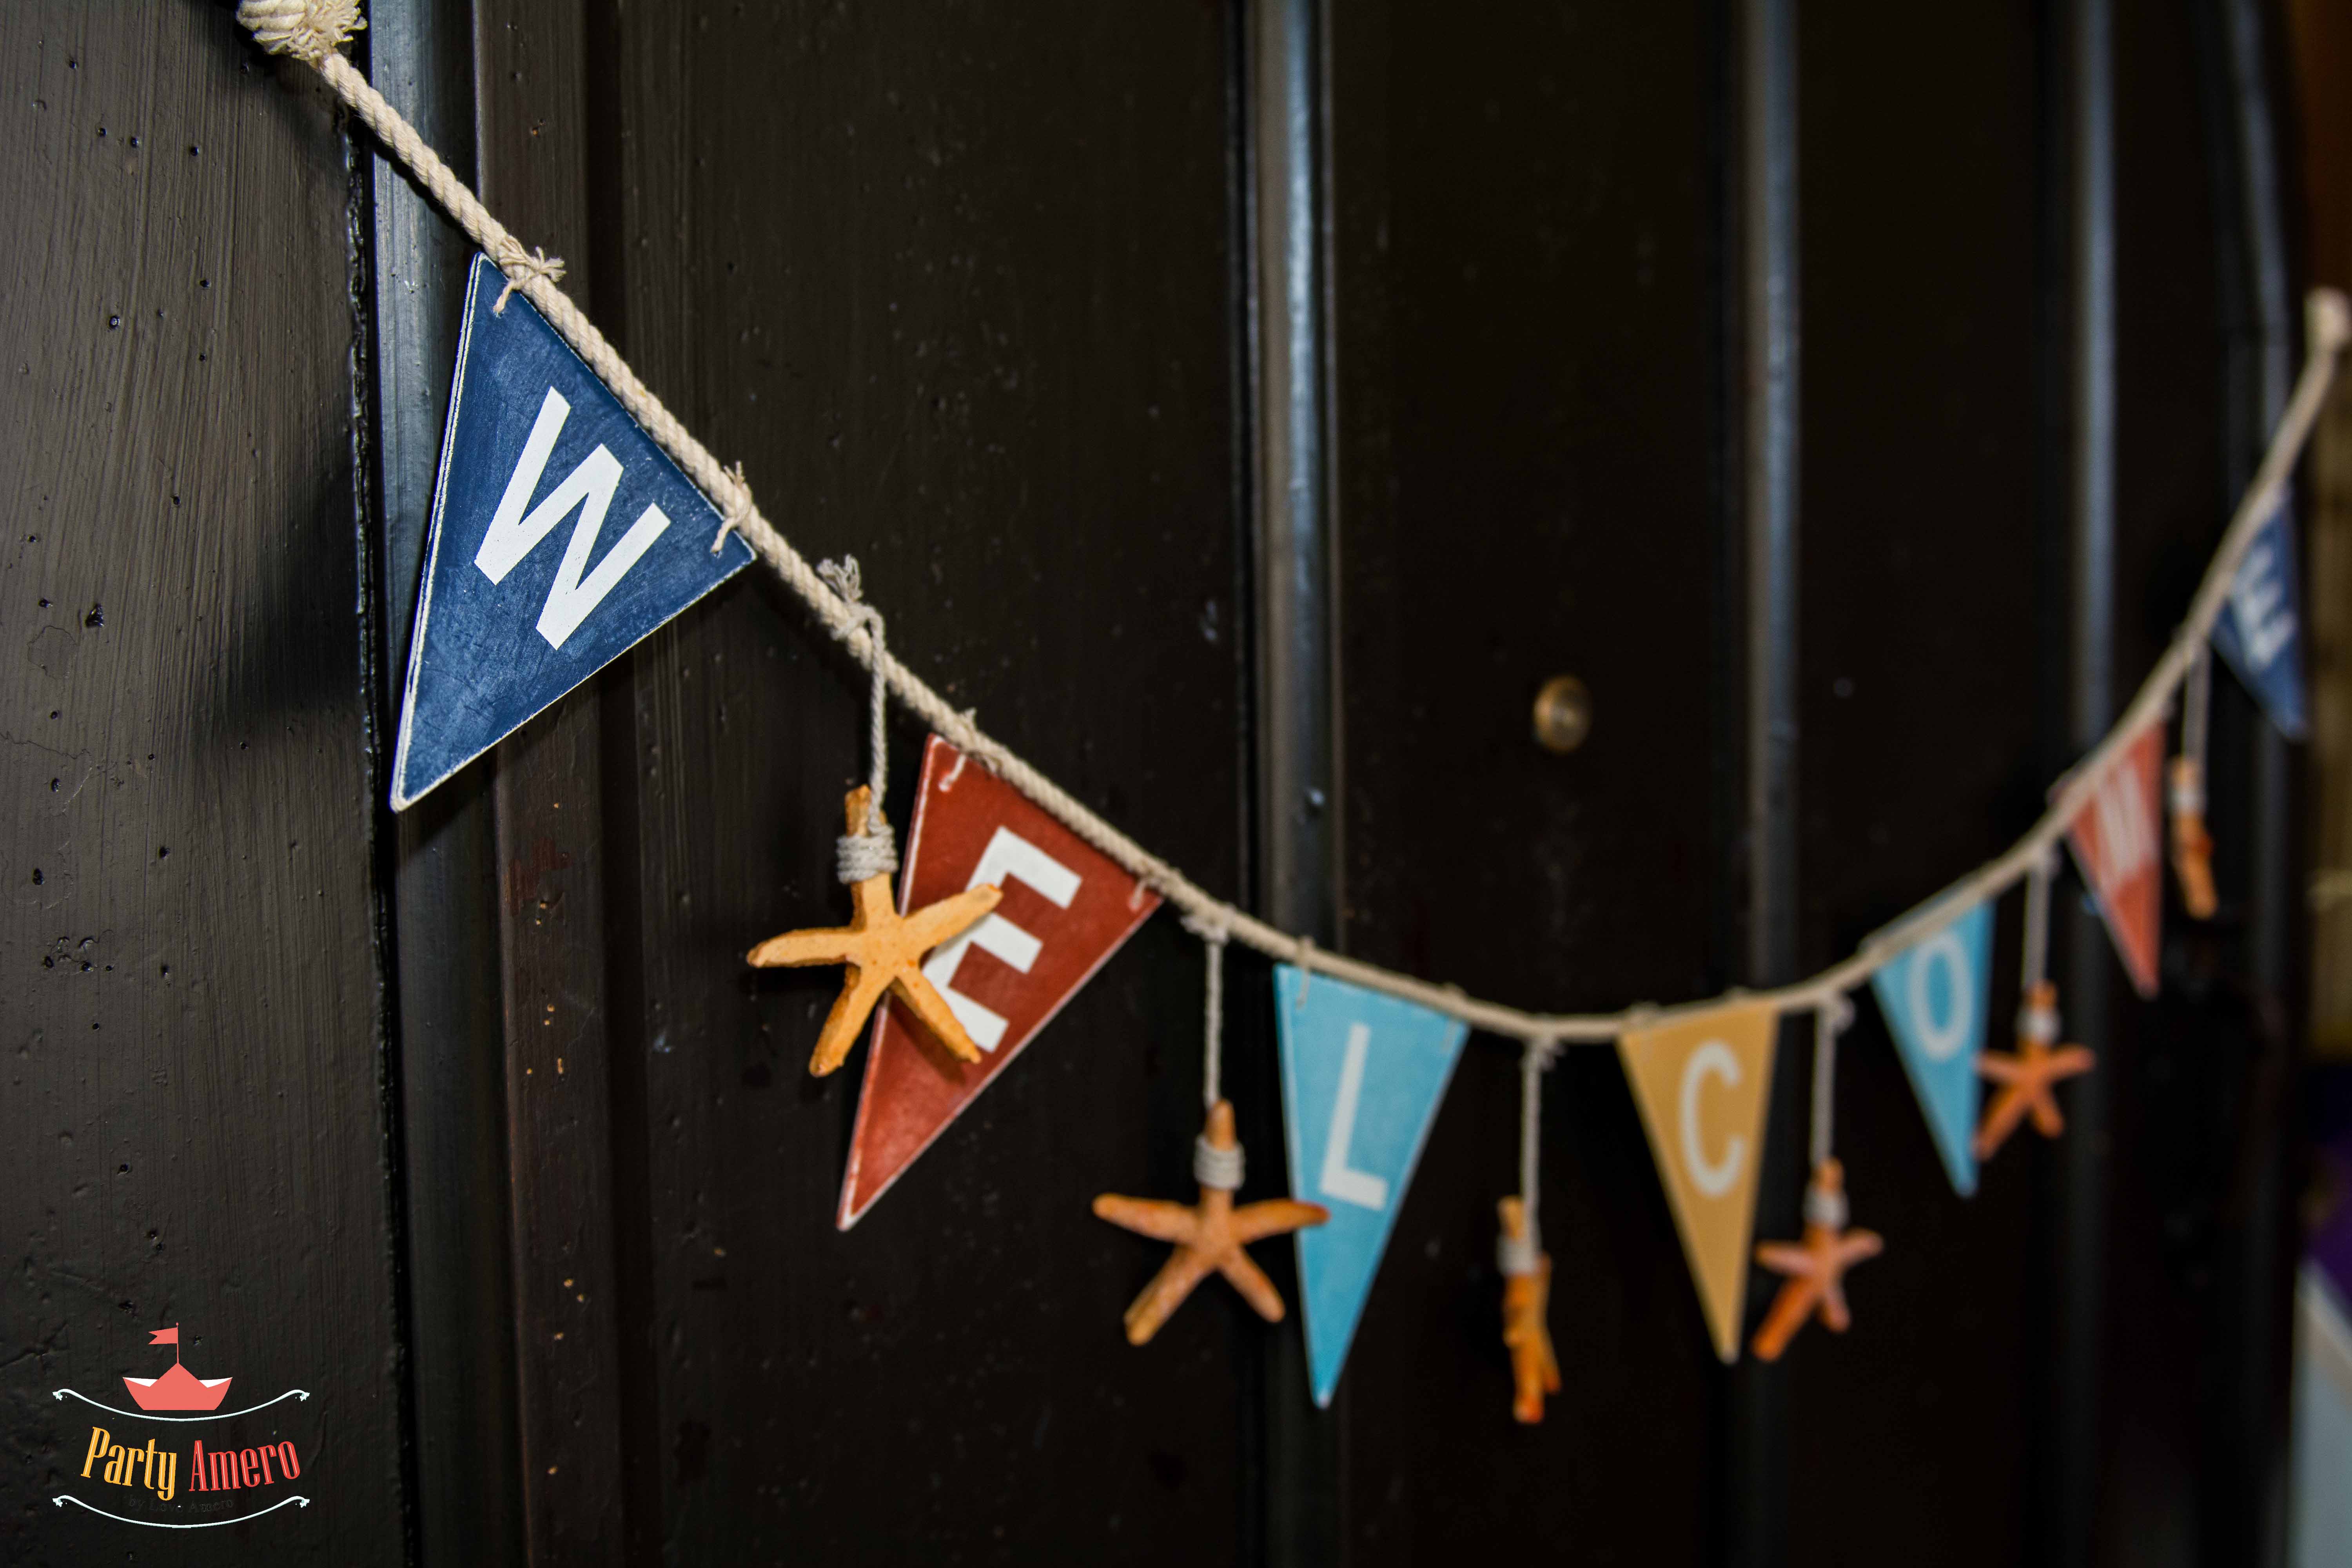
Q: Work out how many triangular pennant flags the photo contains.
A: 7